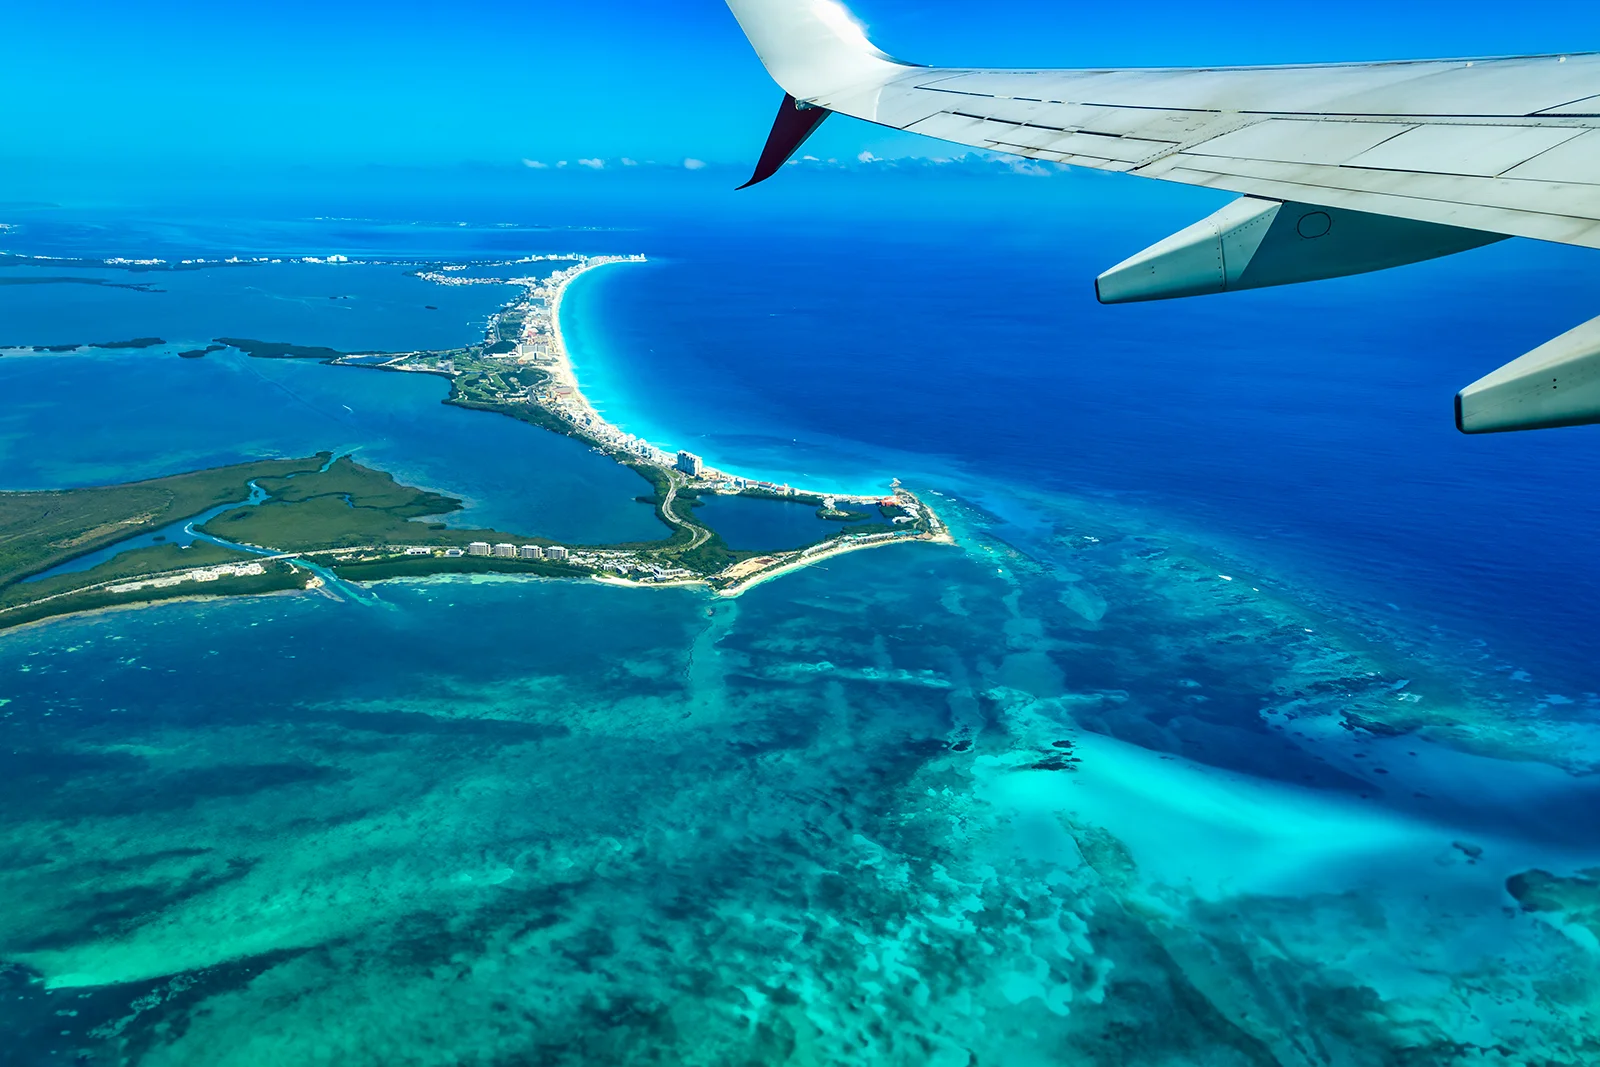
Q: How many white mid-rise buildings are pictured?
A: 4